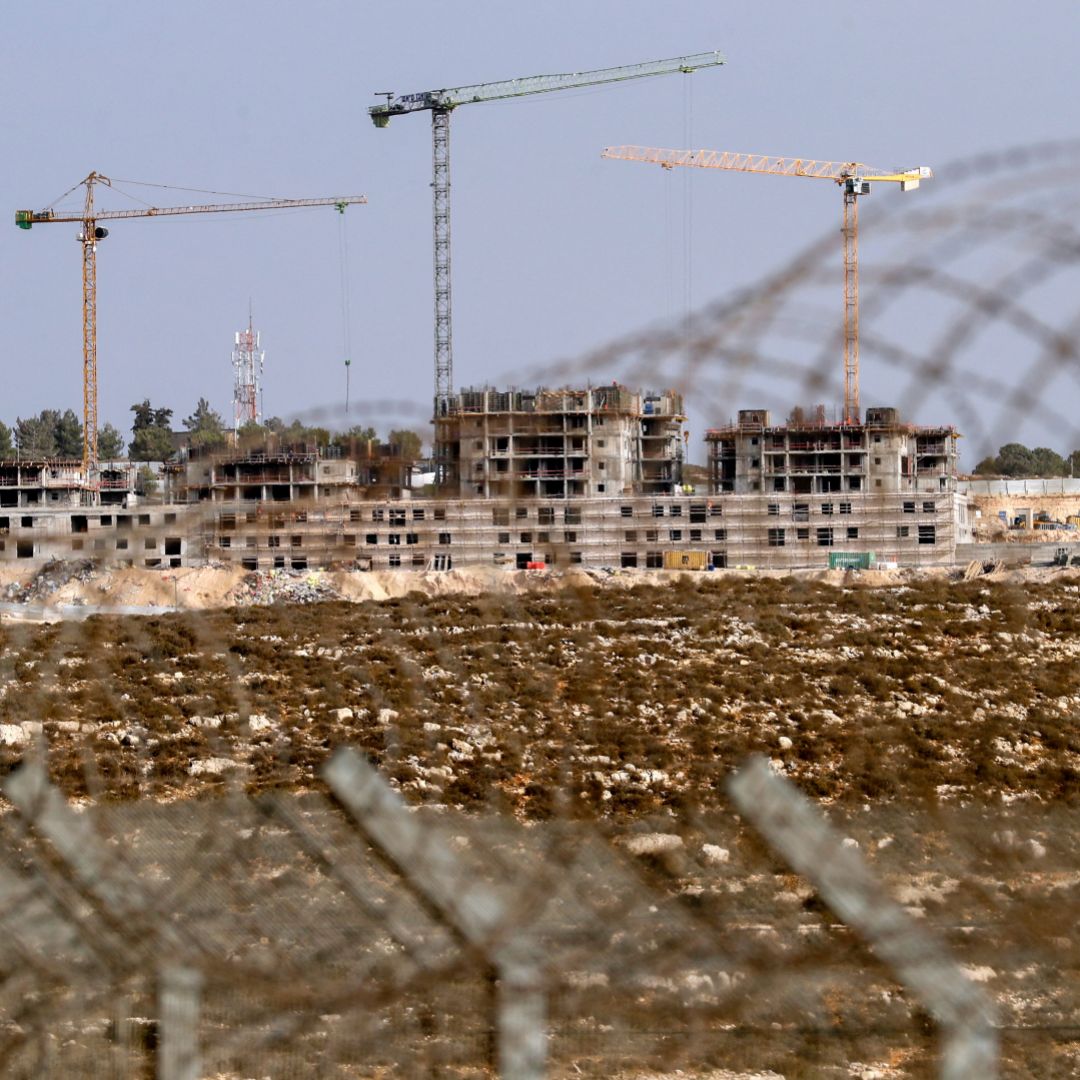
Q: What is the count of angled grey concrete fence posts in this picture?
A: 3